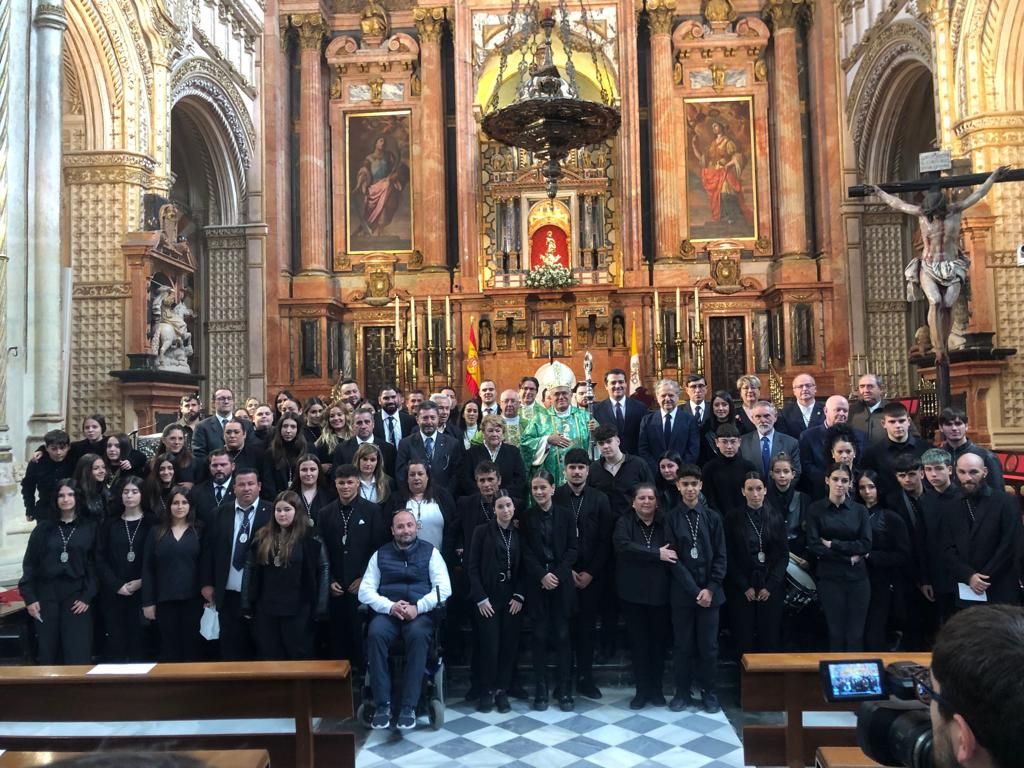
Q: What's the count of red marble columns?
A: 4